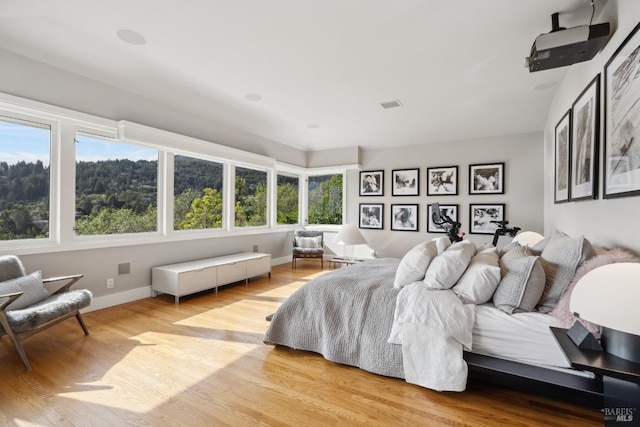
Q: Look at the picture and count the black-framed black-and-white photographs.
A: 11